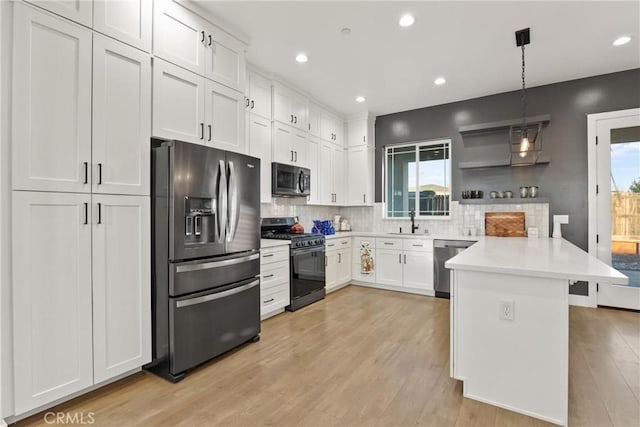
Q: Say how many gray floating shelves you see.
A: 3